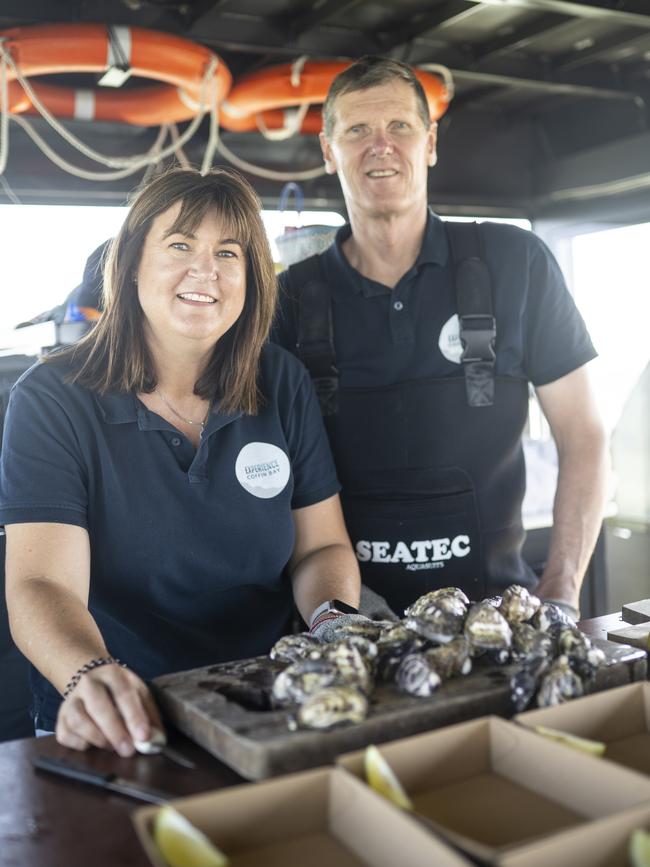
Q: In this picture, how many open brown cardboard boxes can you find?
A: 4